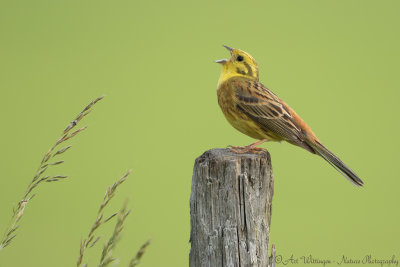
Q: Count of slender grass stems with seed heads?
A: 4